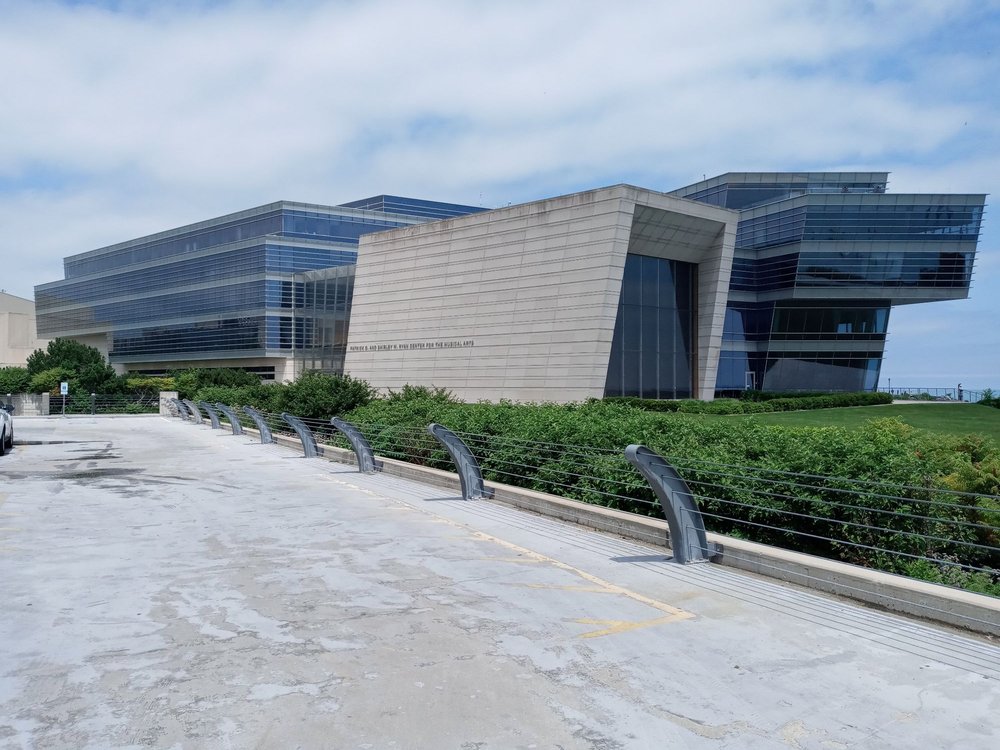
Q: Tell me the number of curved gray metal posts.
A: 9